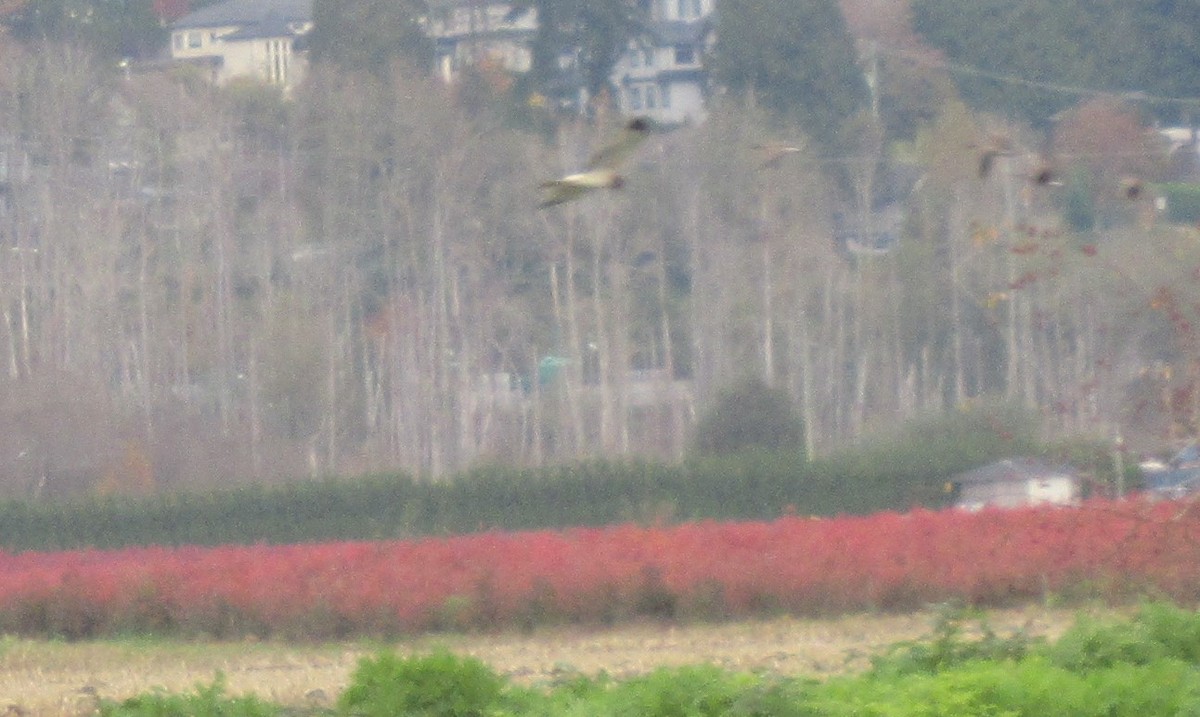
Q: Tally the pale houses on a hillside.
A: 3